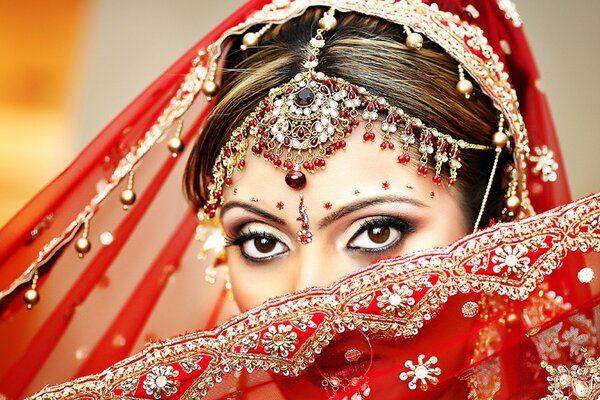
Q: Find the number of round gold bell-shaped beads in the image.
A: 11